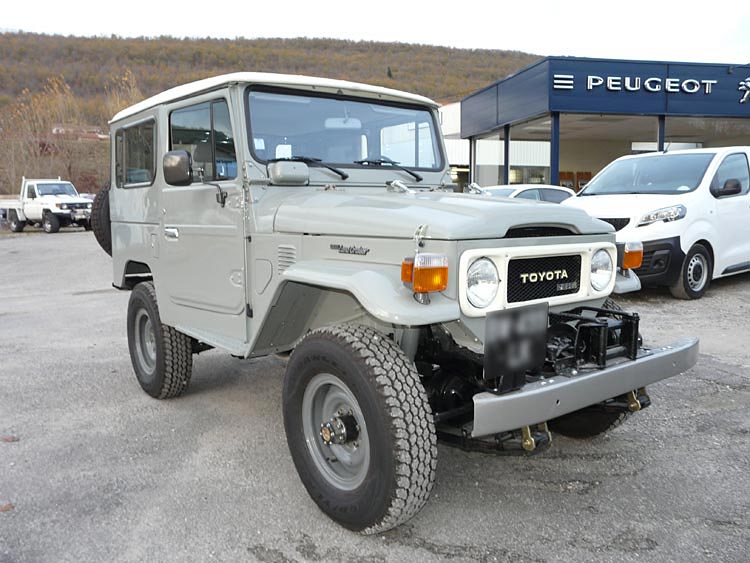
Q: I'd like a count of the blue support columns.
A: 4